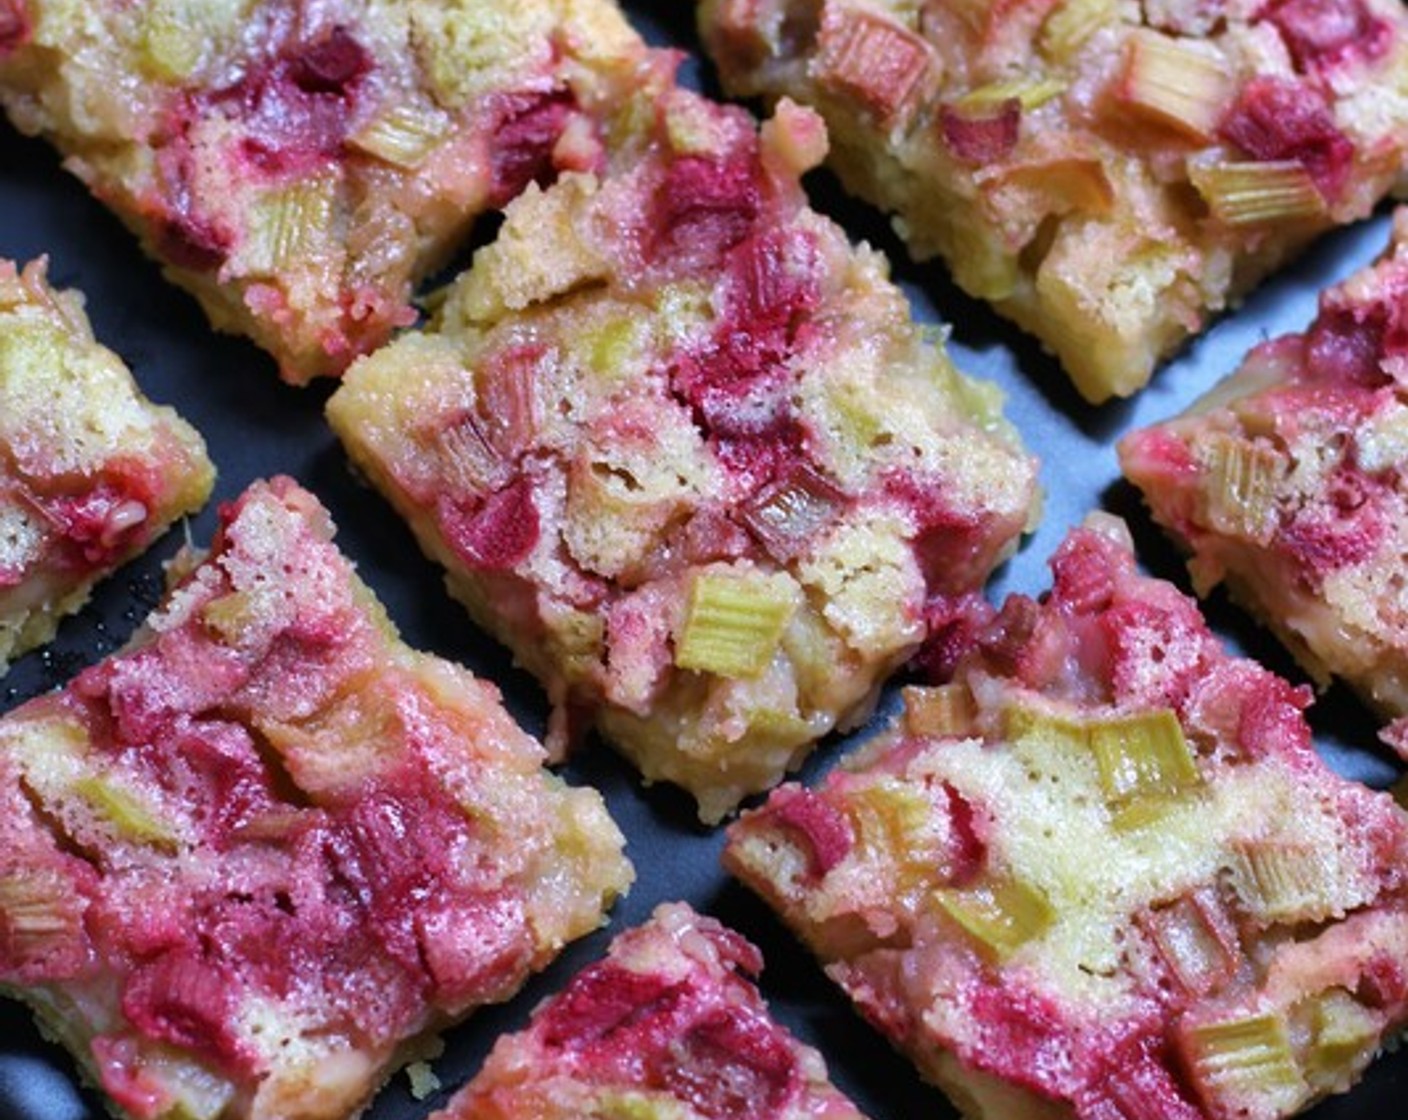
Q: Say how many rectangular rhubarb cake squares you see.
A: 8